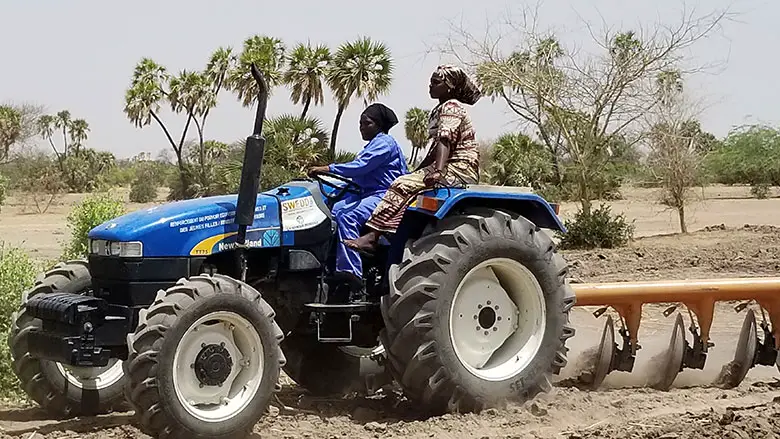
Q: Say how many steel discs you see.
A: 3